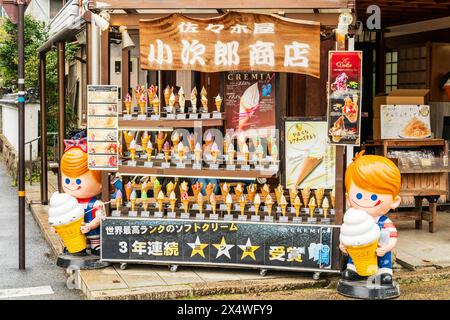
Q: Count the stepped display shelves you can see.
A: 3